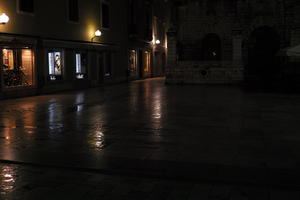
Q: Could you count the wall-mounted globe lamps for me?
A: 3